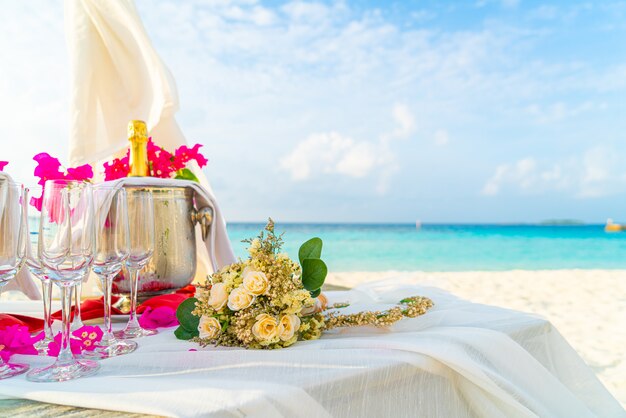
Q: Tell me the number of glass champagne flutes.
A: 6